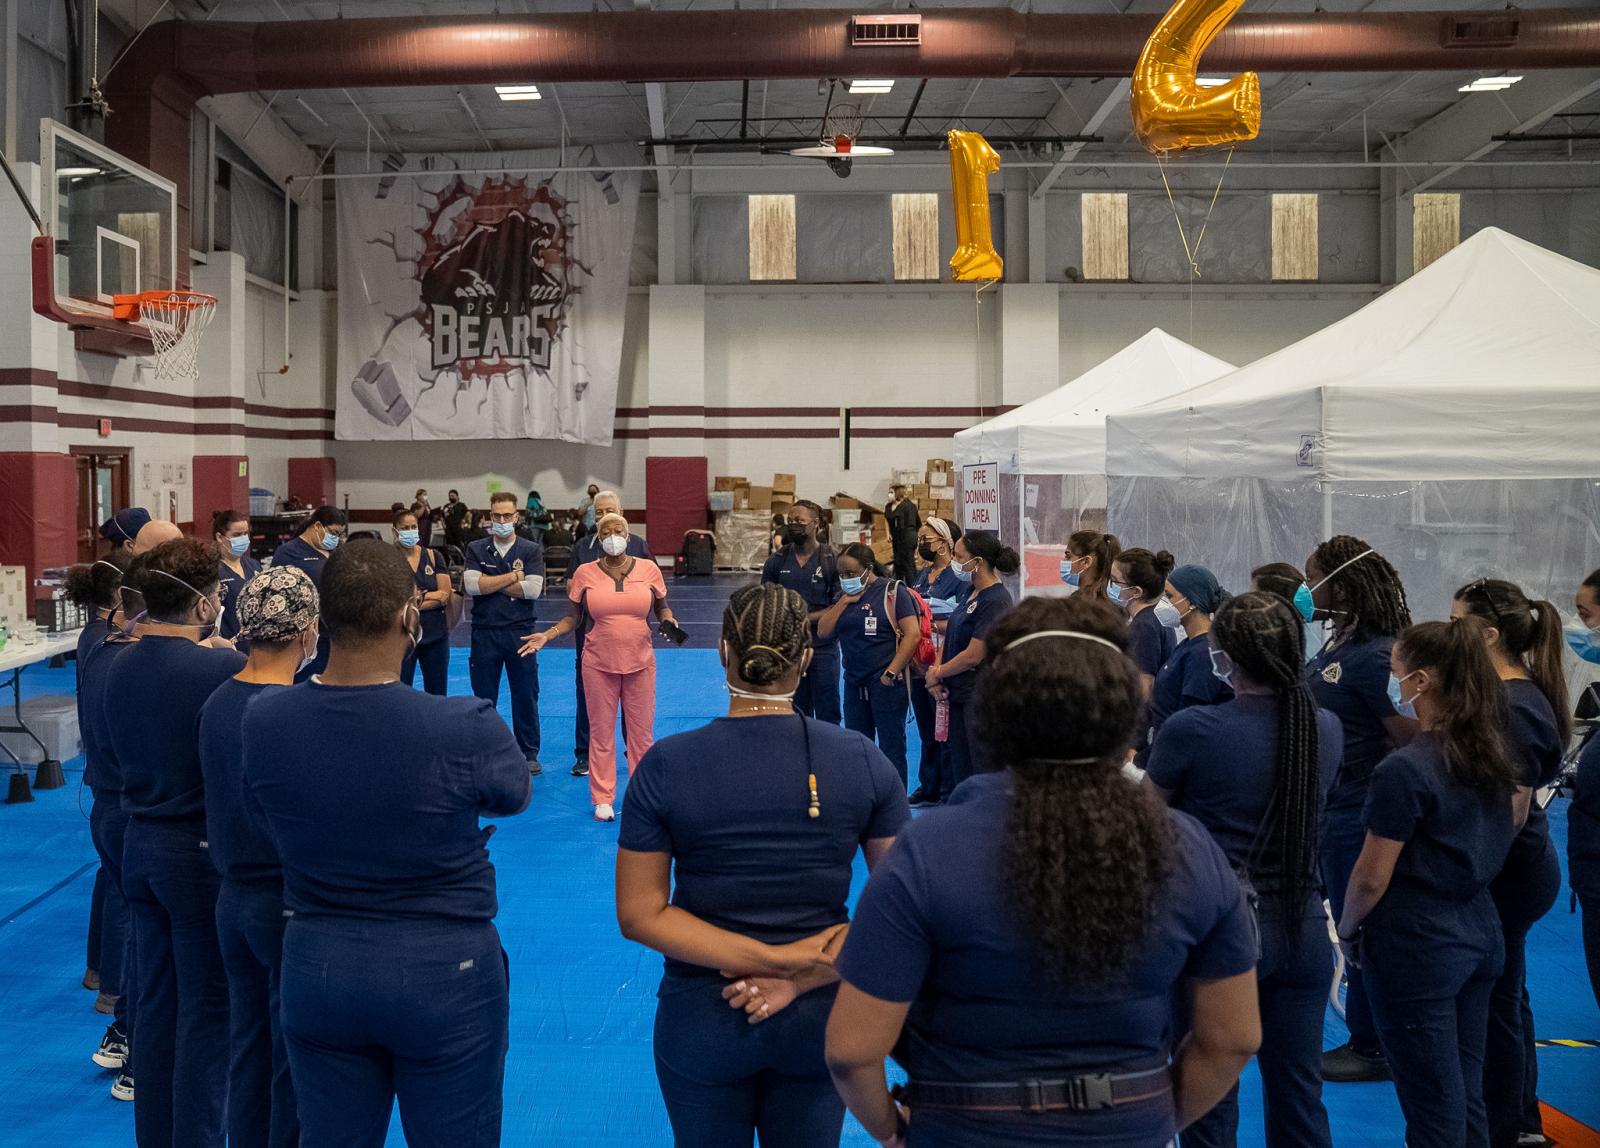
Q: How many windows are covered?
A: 5